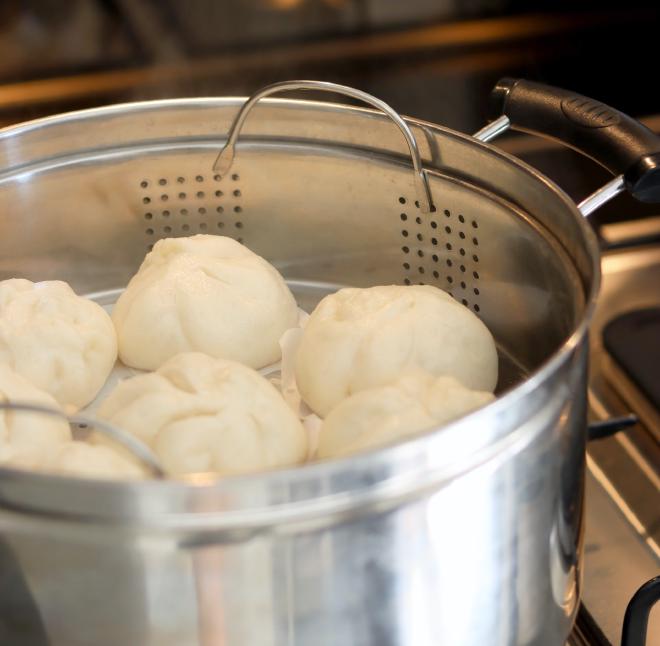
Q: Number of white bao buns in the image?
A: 7